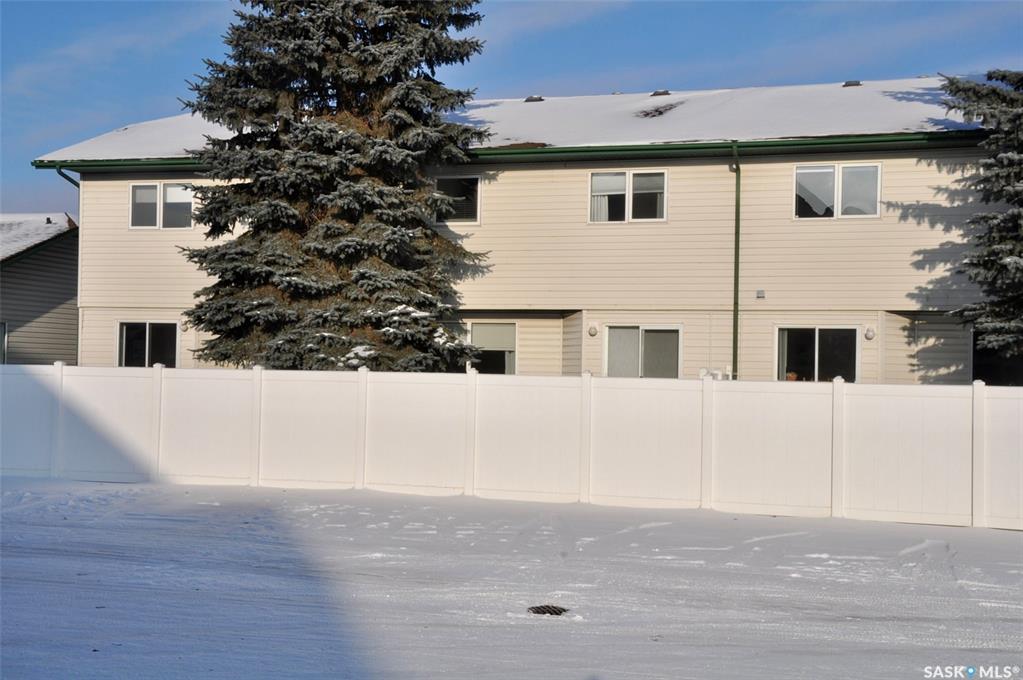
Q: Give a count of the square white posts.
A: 9